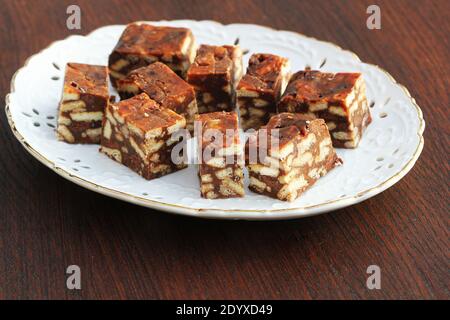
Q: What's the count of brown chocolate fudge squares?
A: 9